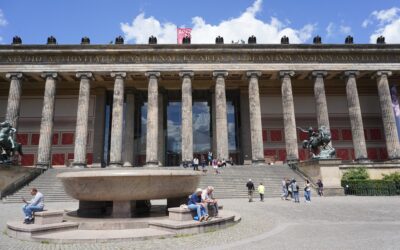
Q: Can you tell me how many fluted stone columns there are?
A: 12